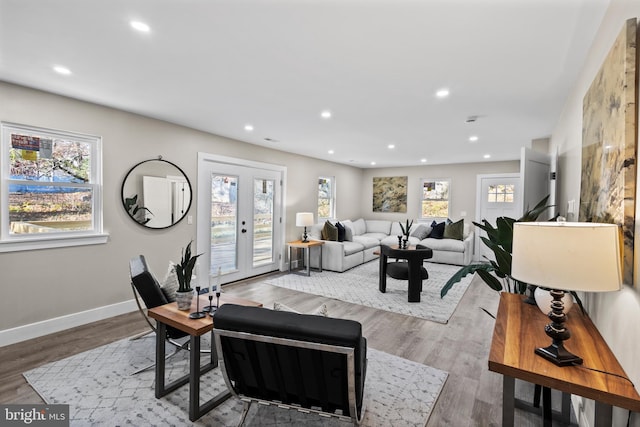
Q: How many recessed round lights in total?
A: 11